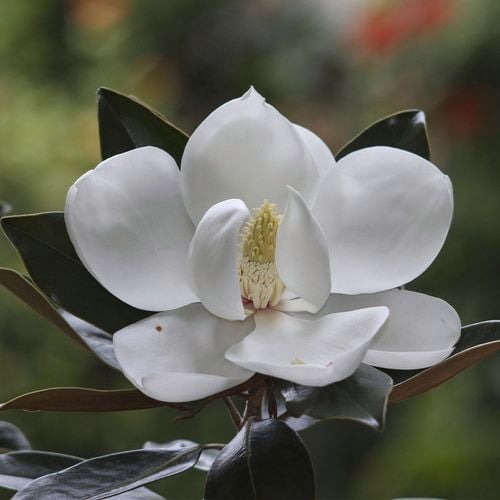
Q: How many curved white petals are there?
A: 9